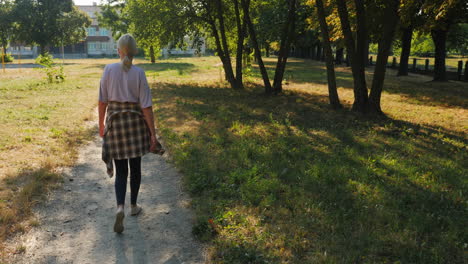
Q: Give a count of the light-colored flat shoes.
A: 2